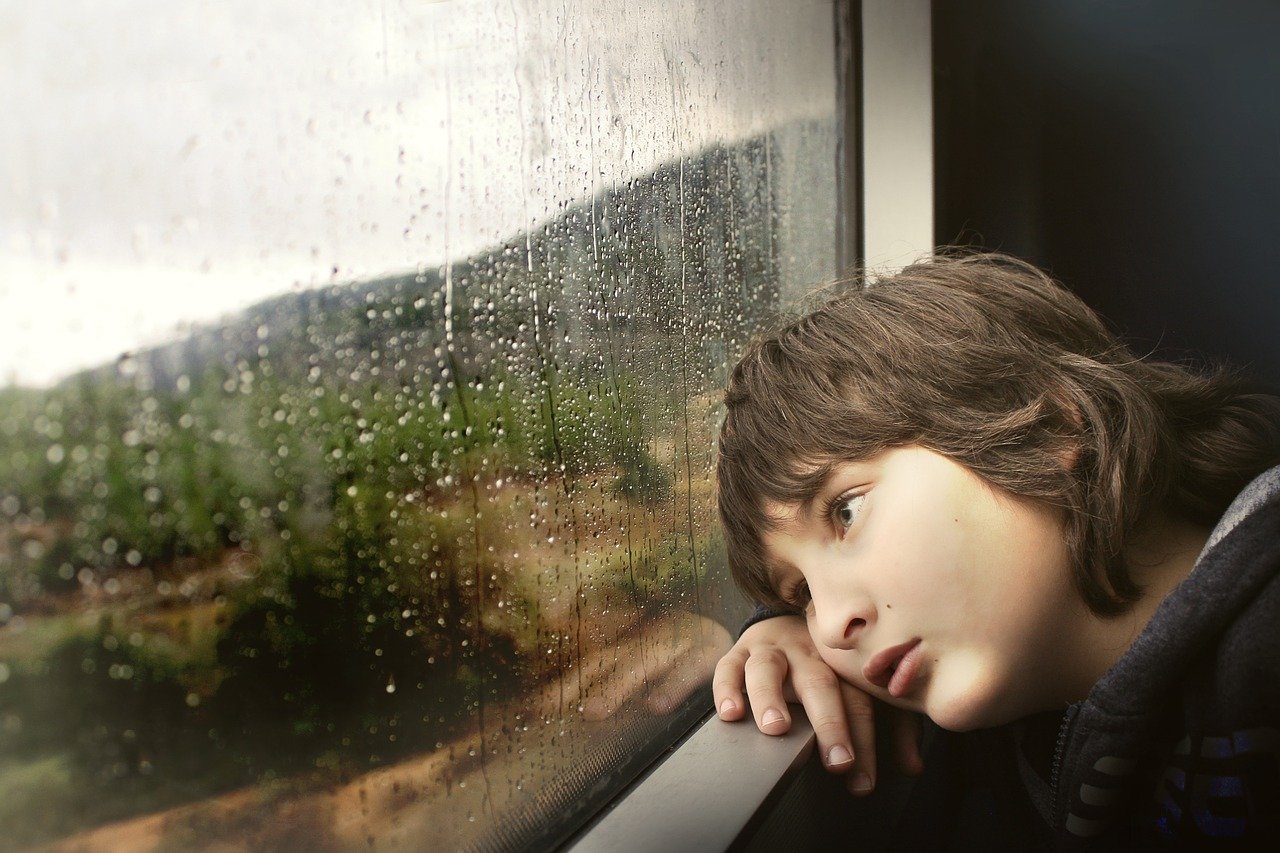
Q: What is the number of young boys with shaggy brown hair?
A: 1